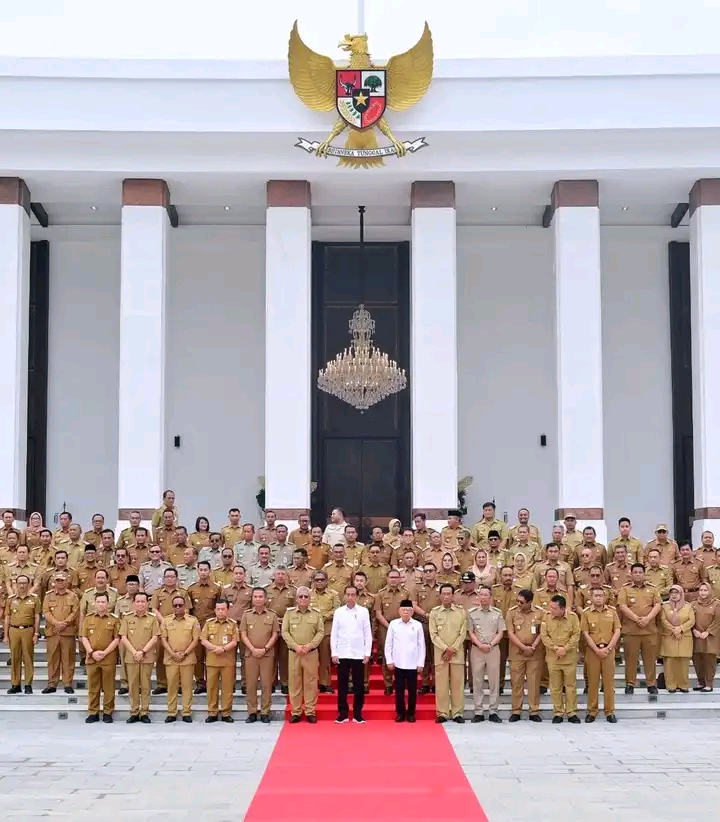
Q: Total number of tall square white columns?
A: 6